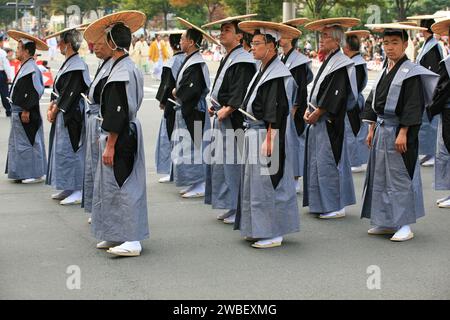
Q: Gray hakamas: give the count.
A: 14